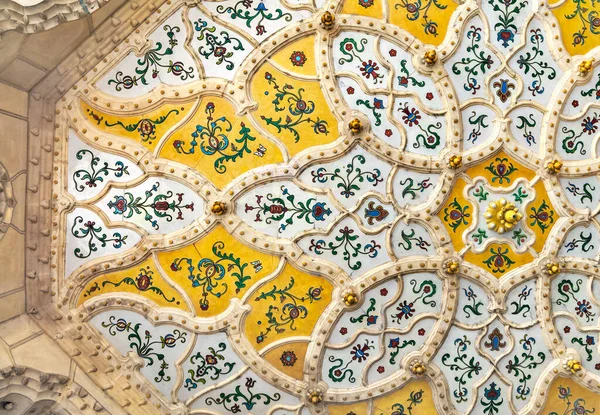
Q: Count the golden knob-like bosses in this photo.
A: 14